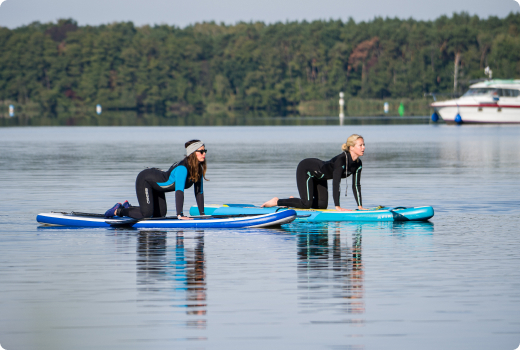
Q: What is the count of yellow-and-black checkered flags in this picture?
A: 0